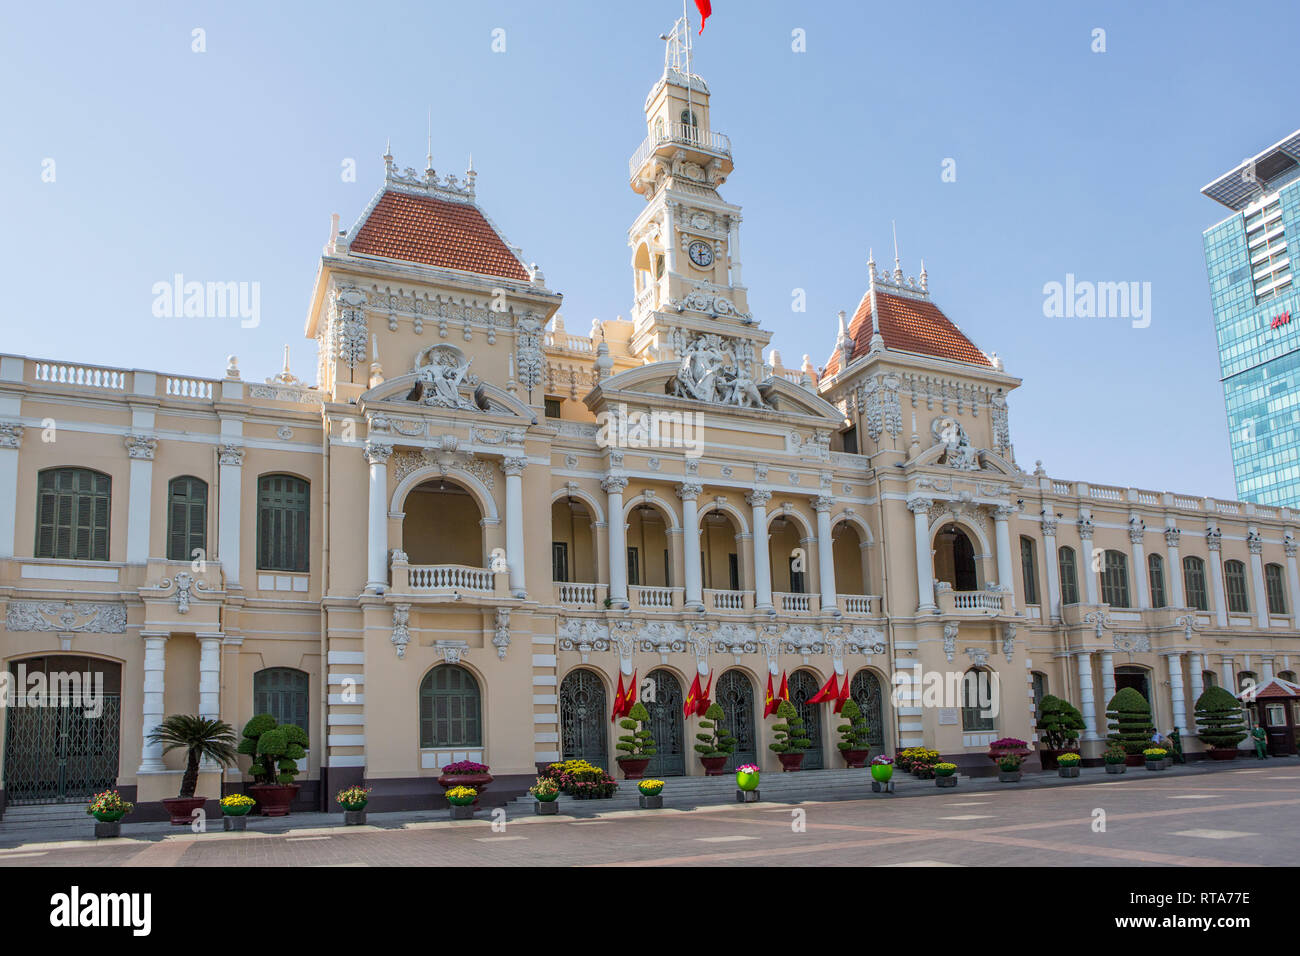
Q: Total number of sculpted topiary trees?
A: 8